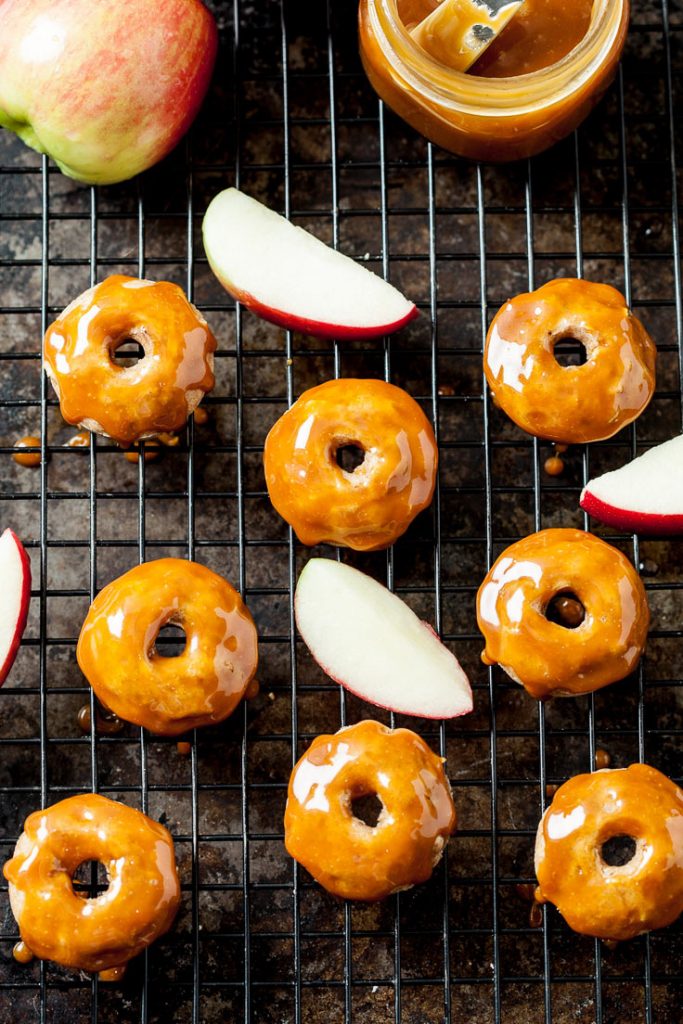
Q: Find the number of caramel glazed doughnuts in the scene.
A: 8